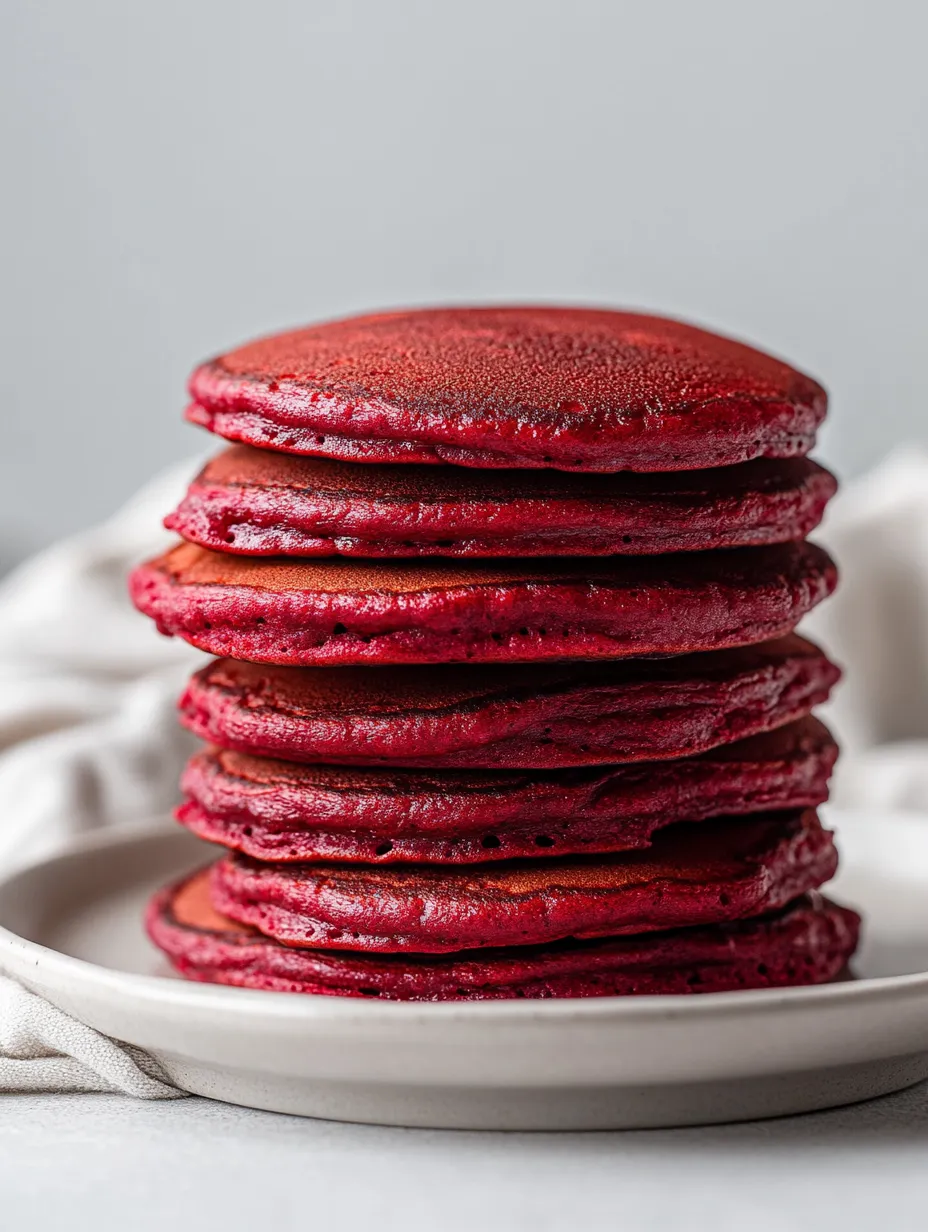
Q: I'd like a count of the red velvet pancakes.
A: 7